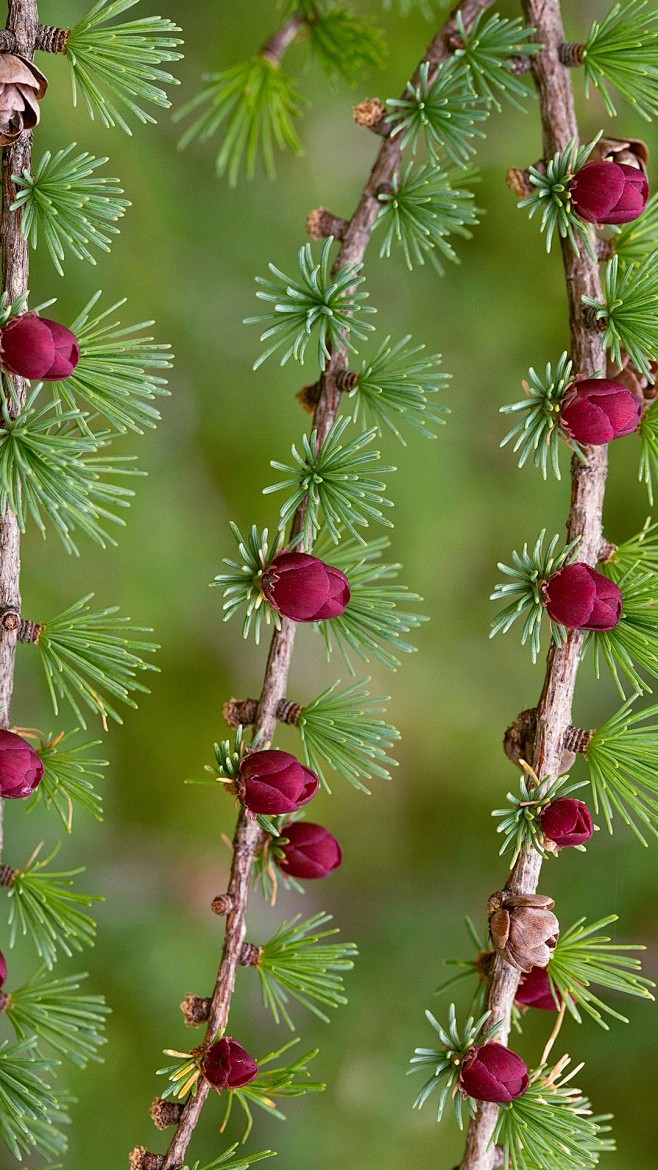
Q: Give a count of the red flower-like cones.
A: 13